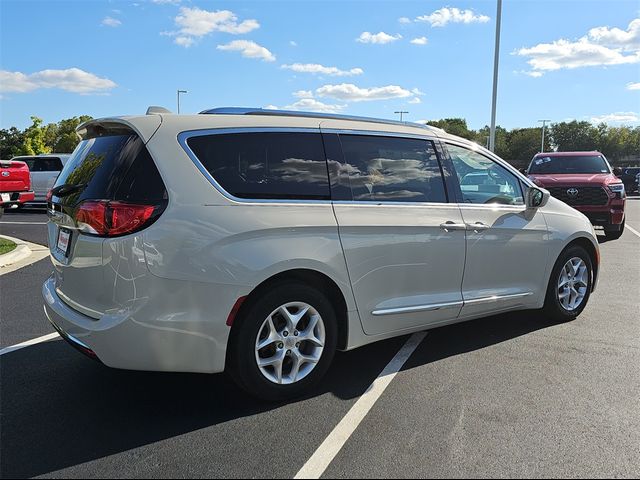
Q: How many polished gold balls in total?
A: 0